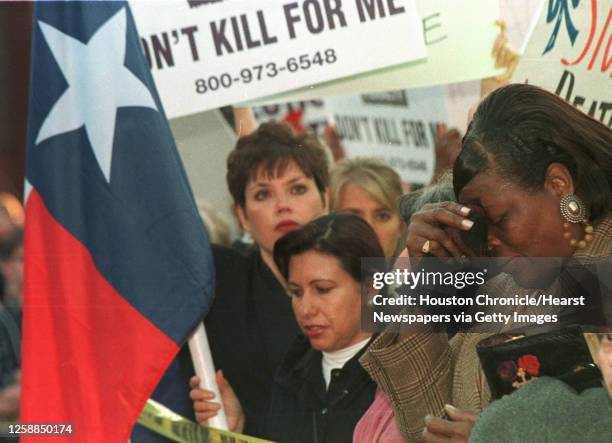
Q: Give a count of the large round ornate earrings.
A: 1